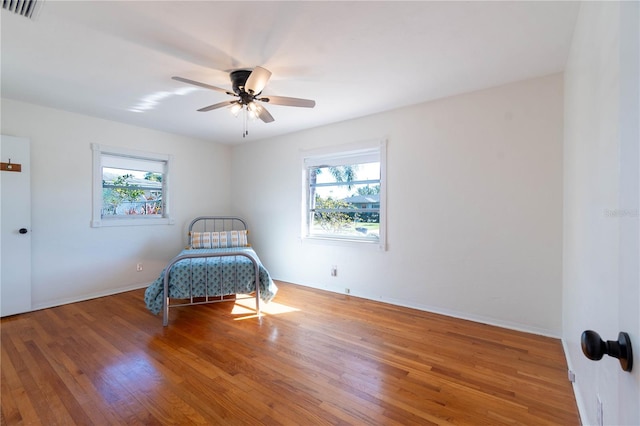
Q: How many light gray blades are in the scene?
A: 5